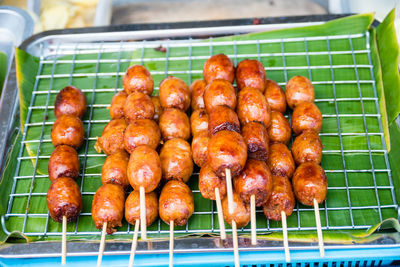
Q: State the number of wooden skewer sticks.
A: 11